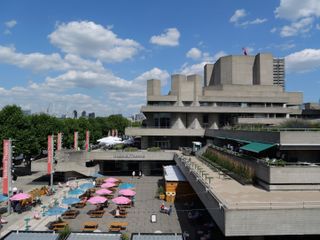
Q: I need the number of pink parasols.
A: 7